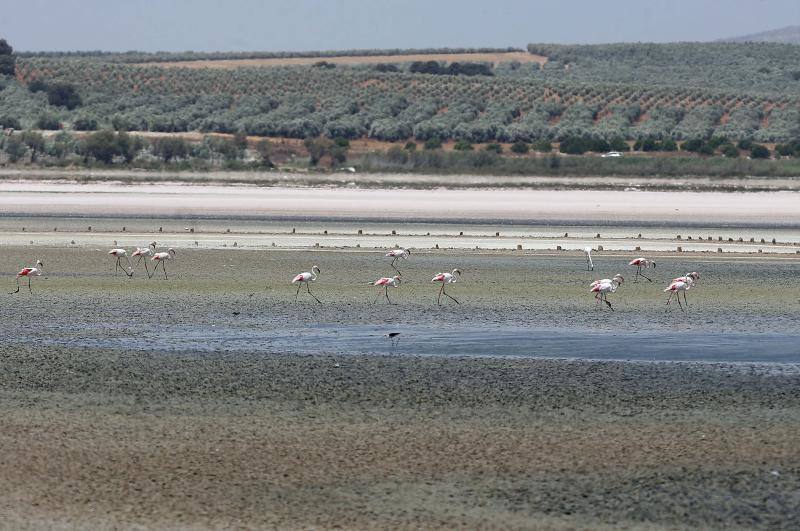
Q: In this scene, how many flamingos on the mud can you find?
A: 14